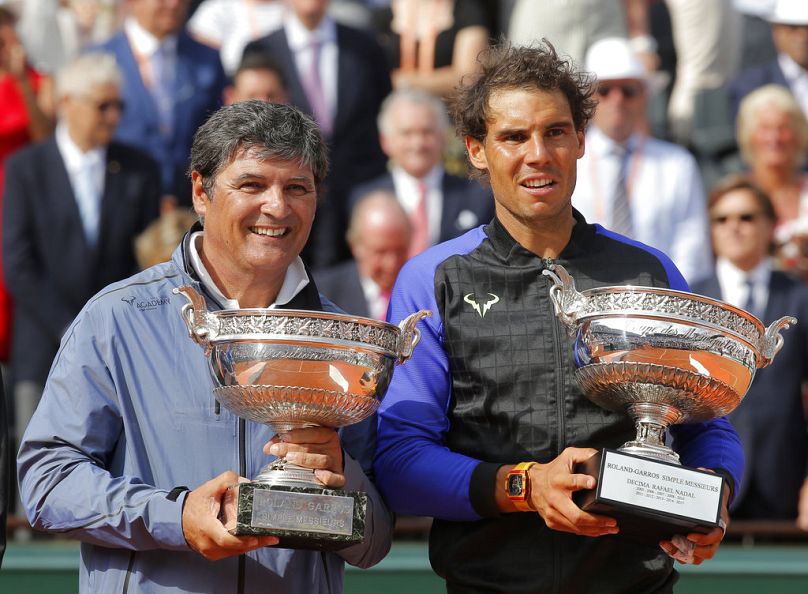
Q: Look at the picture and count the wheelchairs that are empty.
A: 0